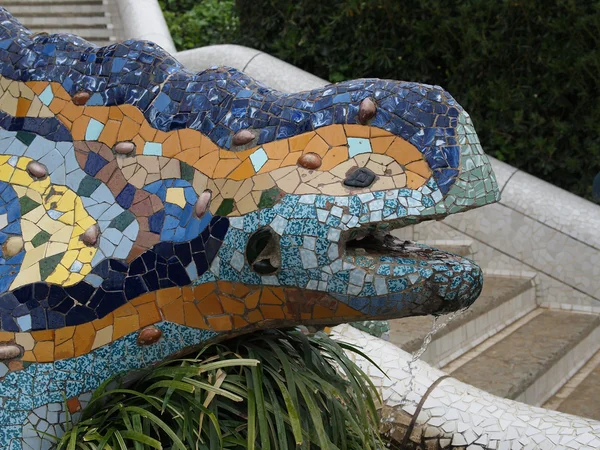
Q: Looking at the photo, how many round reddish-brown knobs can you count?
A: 11